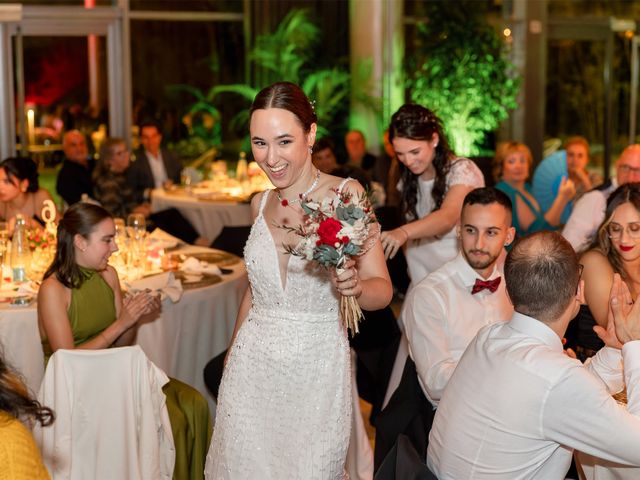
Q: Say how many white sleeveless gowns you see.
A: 1